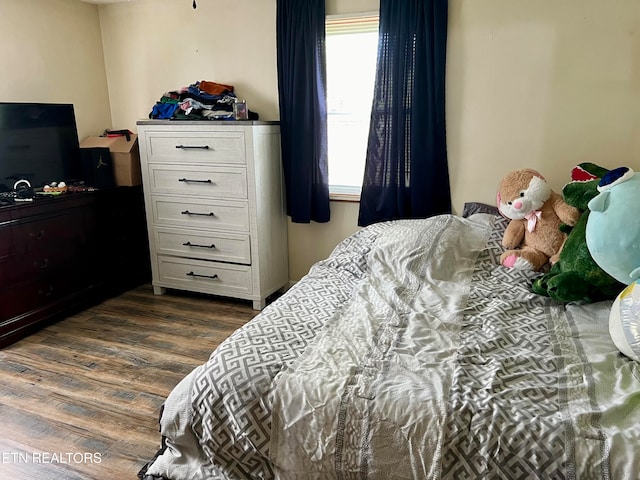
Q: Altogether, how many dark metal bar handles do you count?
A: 5